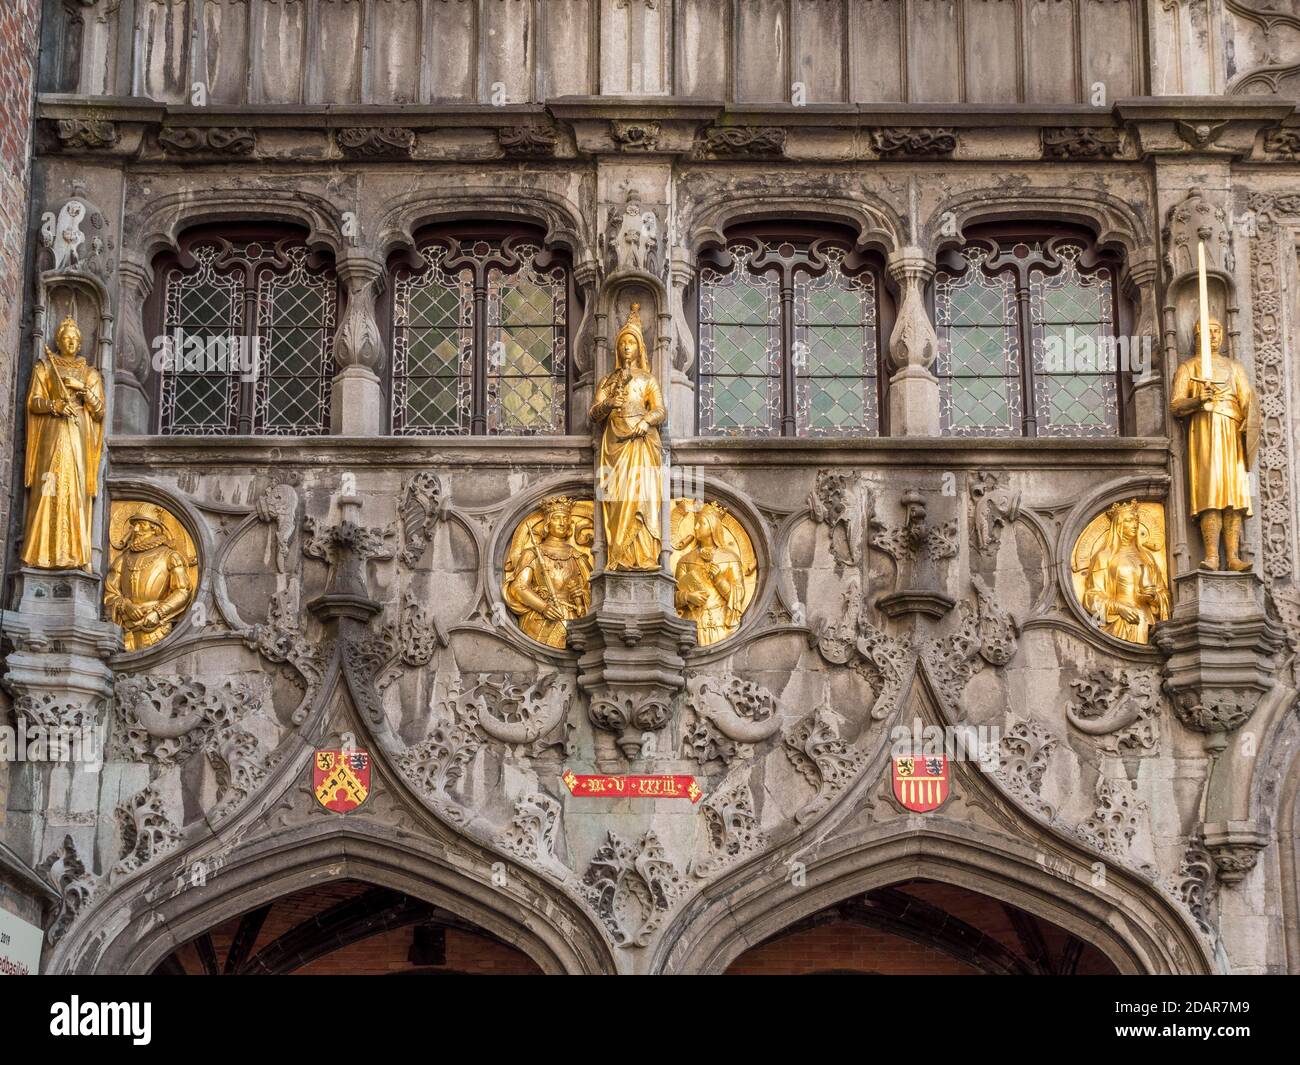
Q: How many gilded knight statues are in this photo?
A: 1